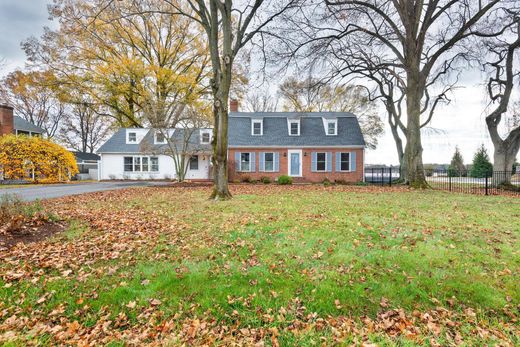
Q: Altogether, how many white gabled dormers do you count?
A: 6